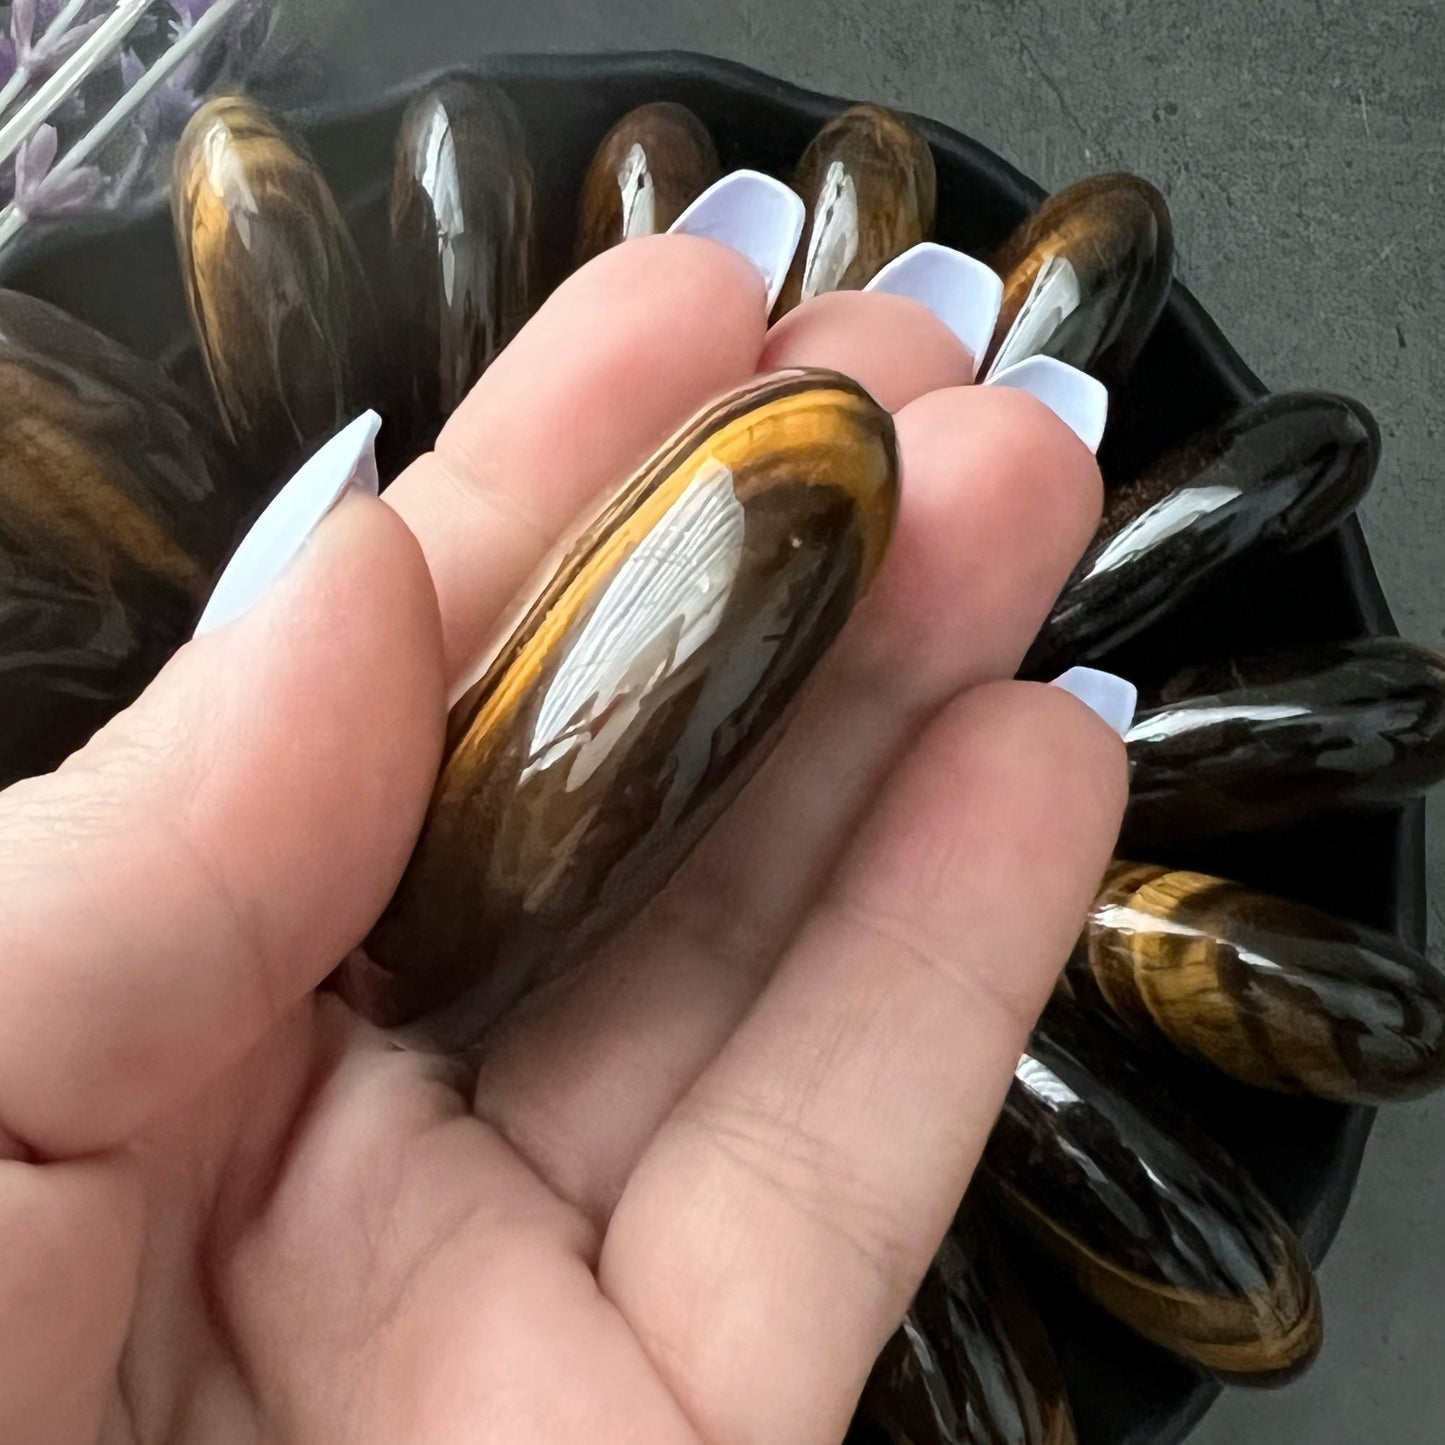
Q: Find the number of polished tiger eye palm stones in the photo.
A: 12